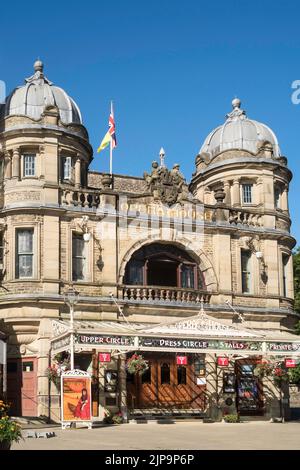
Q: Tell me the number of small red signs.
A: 4